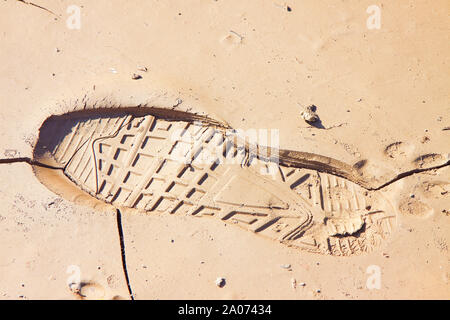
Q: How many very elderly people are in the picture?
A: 0